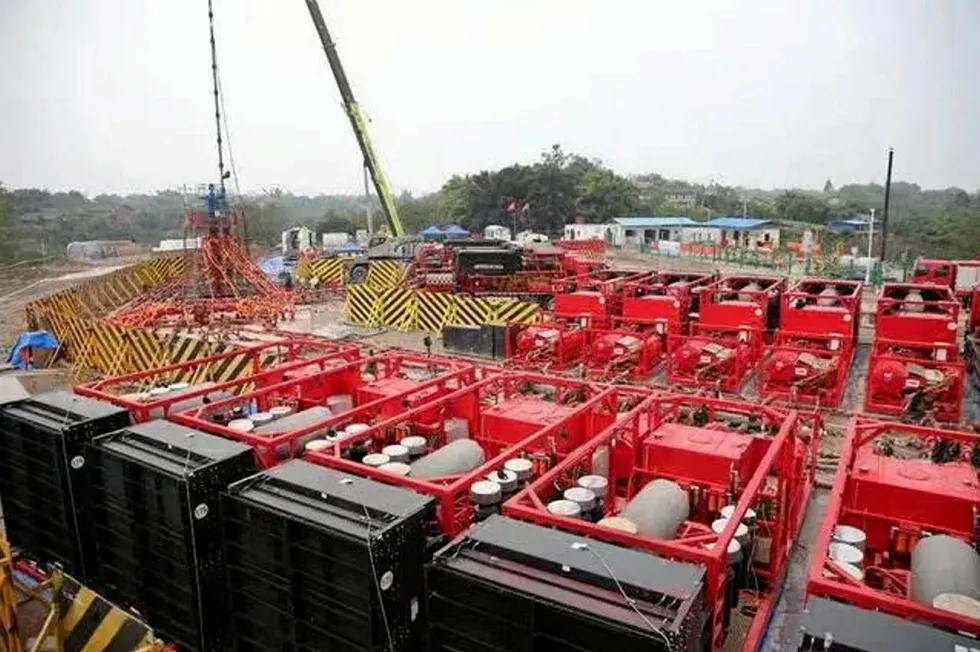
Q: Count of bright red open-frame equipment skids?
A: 10